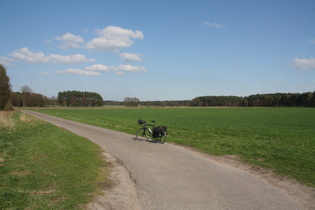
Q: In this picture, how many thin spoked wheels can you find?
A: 2